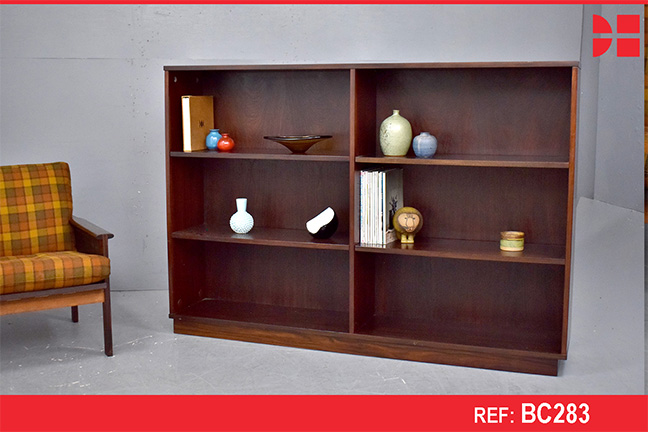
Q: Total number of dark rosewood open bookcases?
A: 1